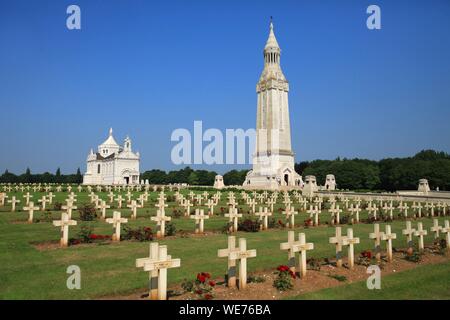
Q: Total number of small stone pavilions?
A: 4